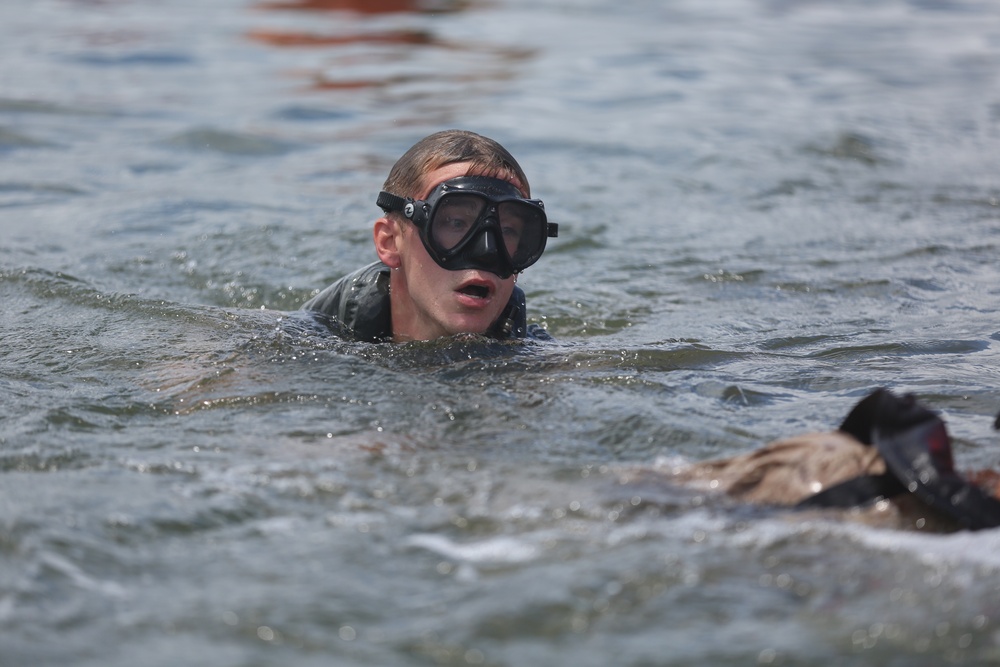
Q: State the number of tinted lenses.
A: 2